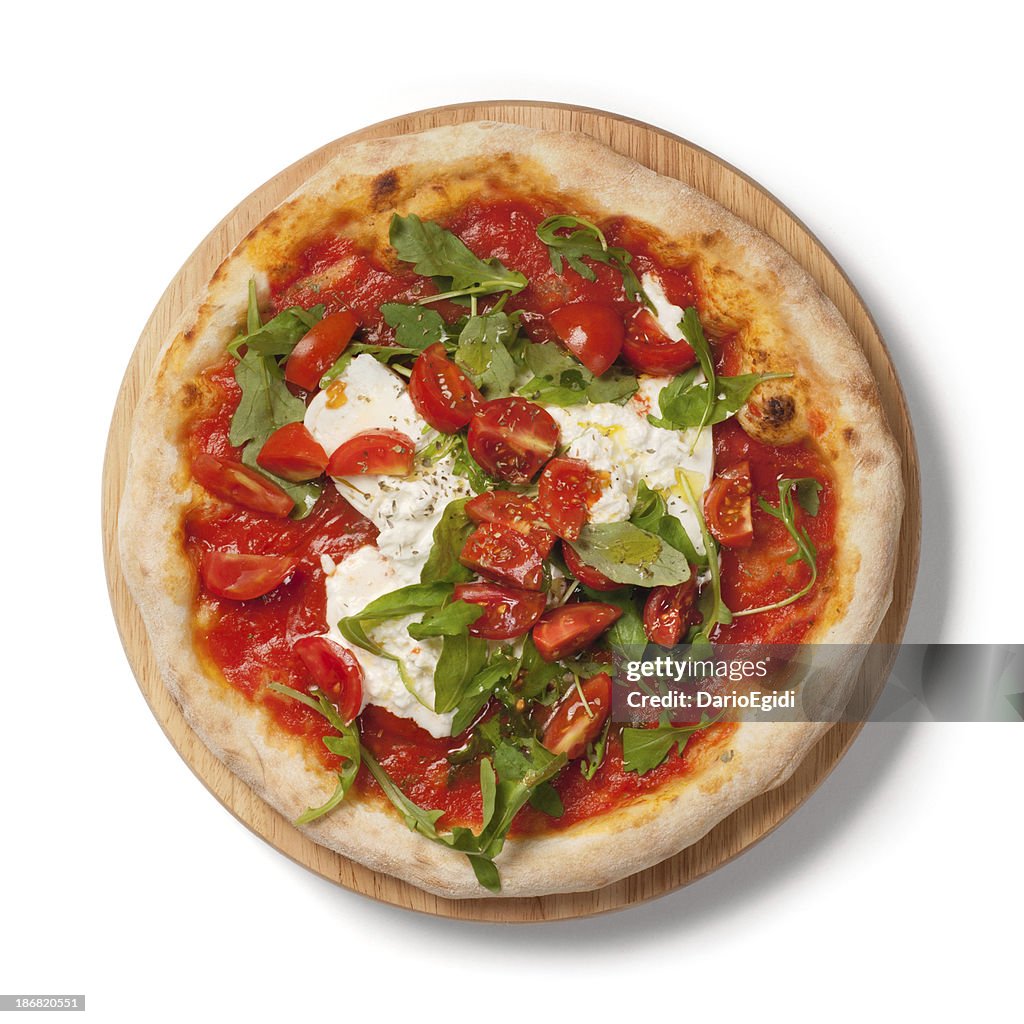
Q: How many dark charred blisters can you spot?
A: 2